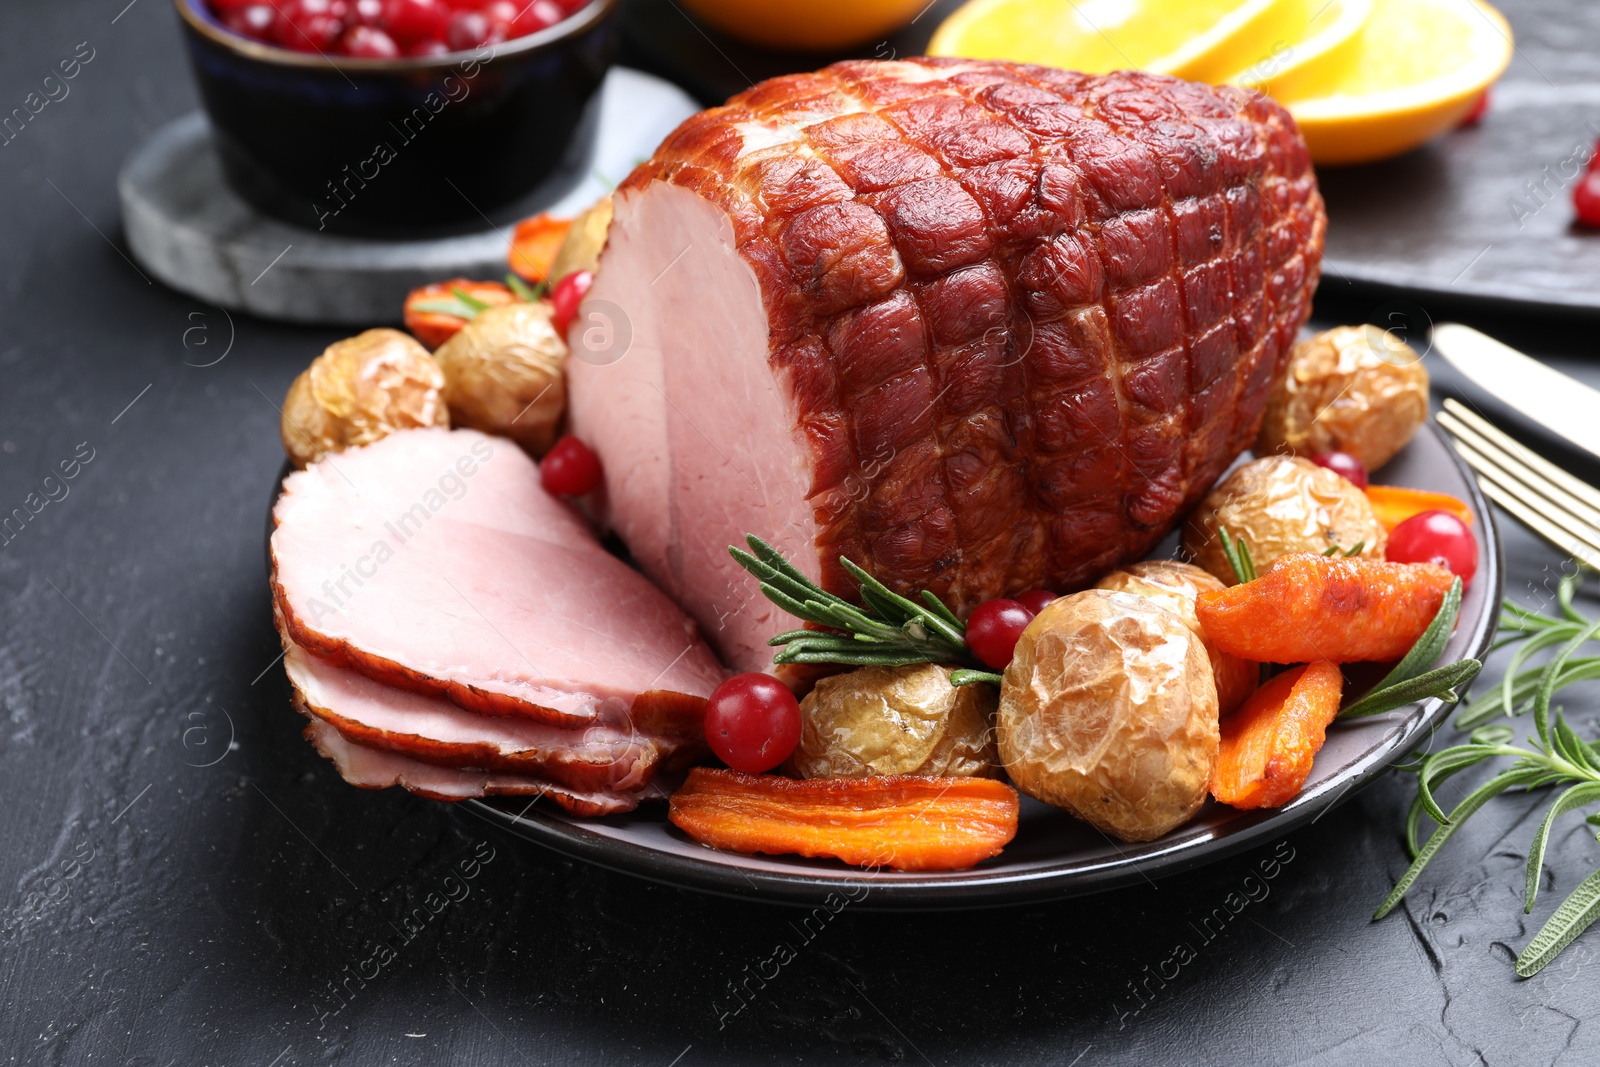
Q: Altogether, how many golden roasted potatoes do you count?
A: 8